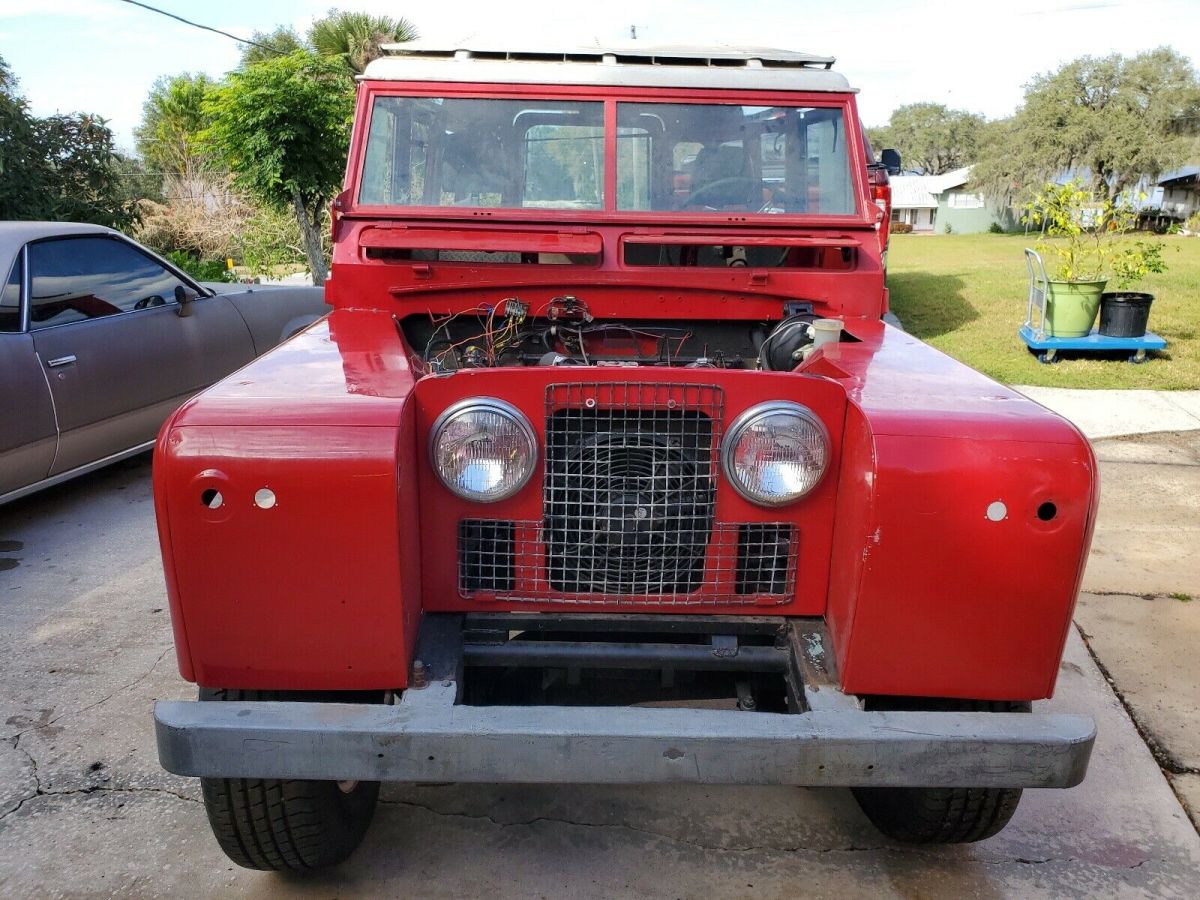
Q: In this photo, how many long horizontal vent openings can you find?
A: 2